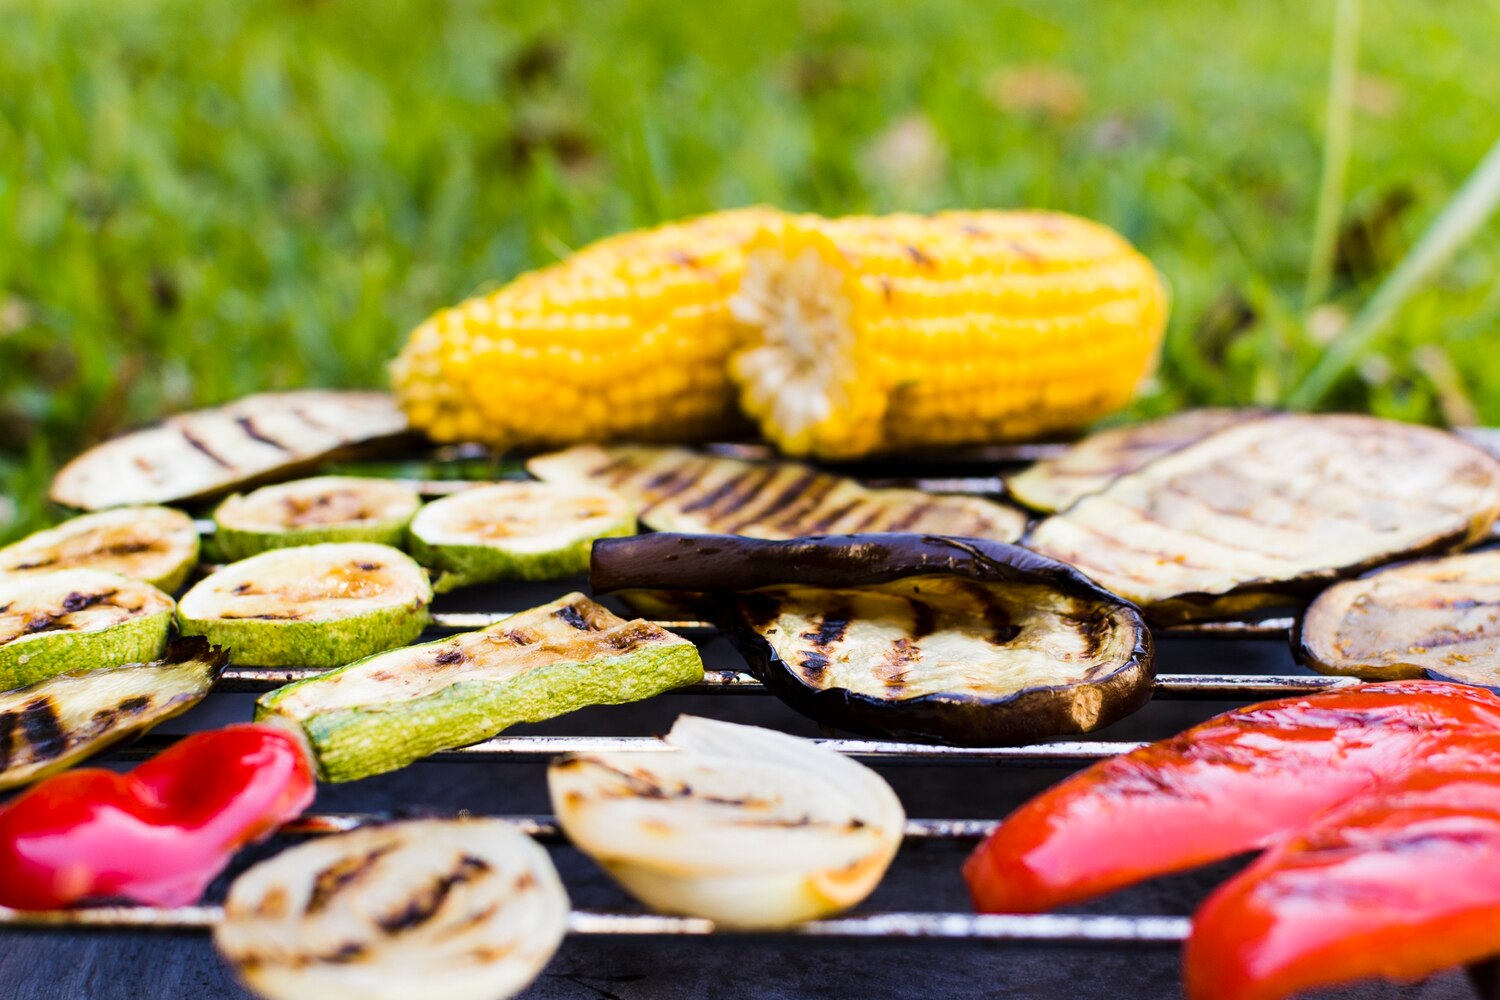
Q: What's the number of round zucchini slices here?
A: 5